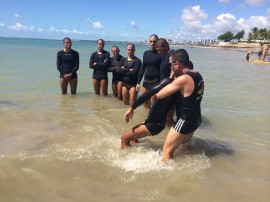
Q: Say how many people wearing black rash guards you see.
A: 7